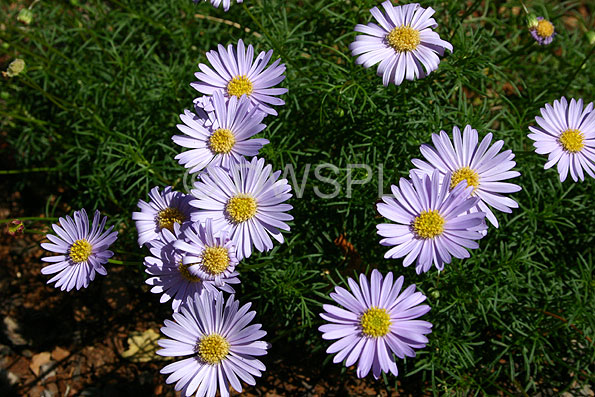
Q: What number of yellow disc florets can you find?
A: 14